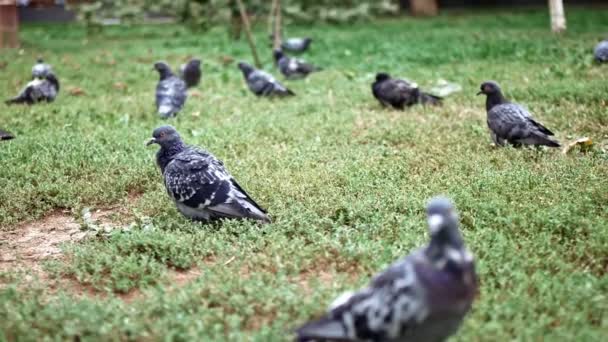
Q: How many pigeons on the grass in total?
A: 13